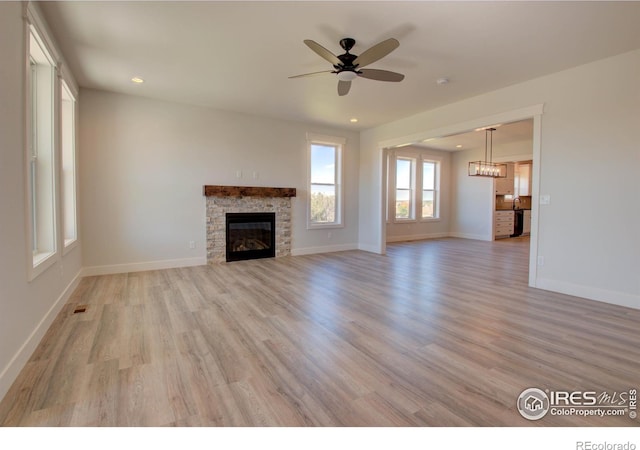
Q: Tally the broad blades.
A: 5